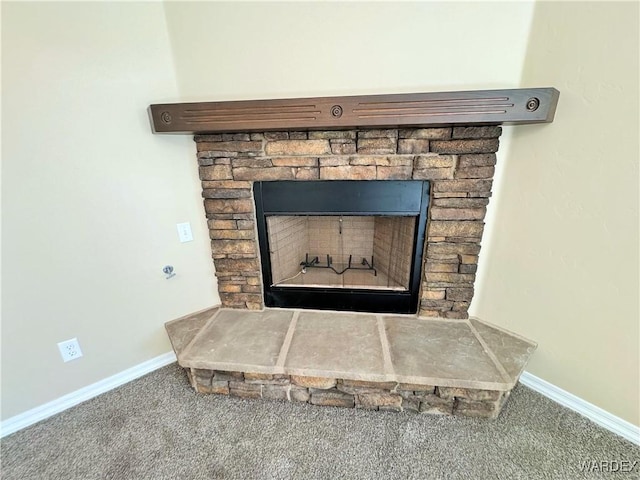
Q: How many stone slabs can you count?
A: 5